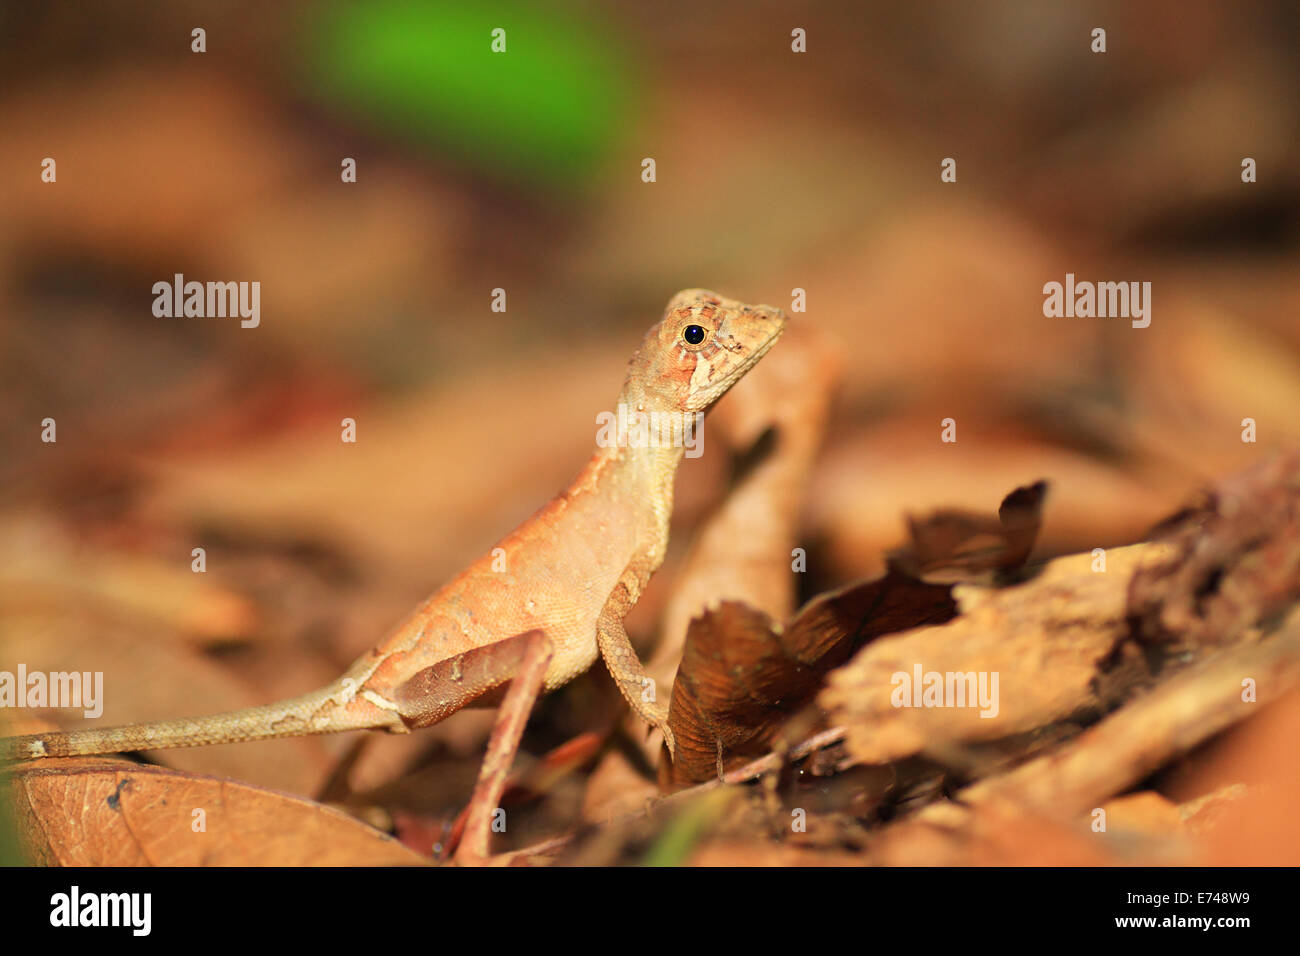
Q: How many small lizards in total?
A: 1